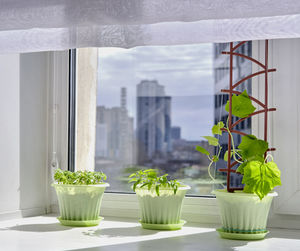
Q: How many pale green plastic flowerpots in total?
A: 3